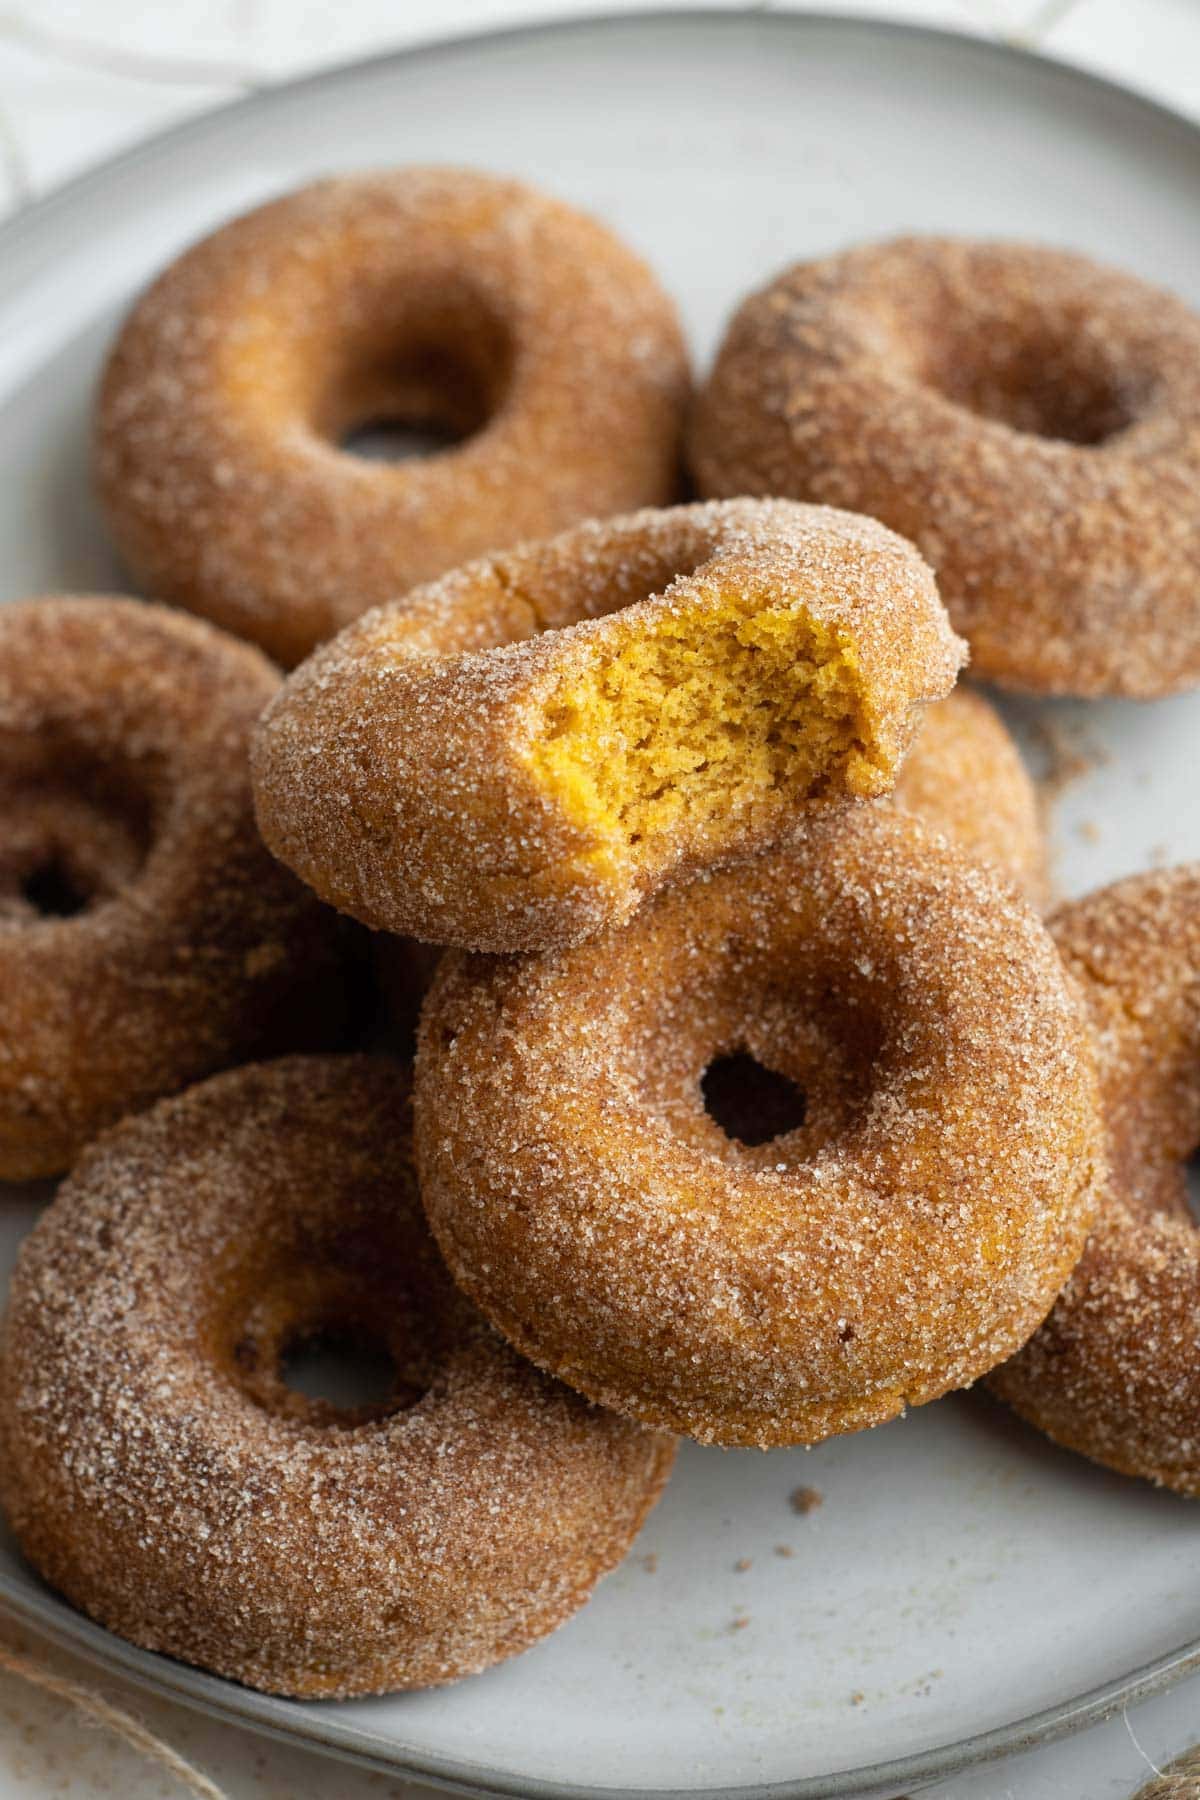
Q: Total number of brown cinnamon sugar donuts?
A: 8